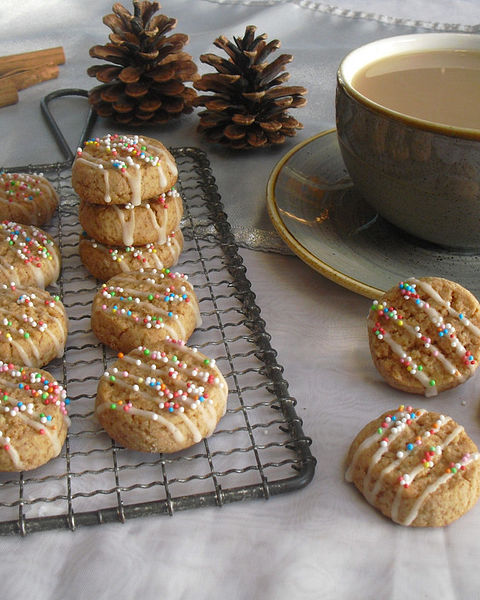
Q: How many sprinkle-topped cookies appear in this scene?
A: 11